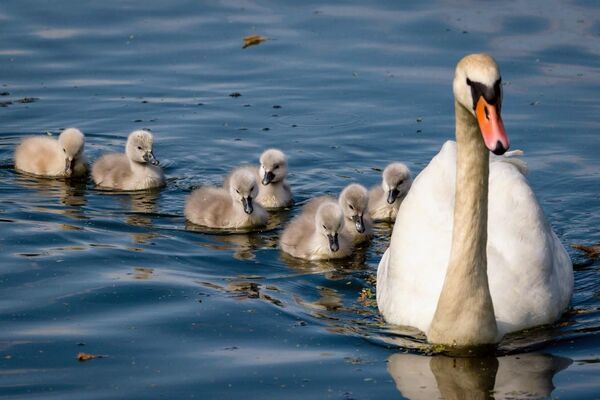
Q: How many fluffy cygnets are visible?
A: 7